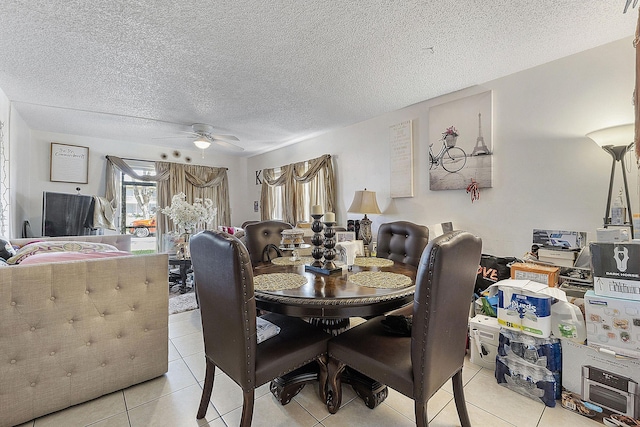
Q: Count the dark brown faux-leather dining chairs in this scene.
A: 4